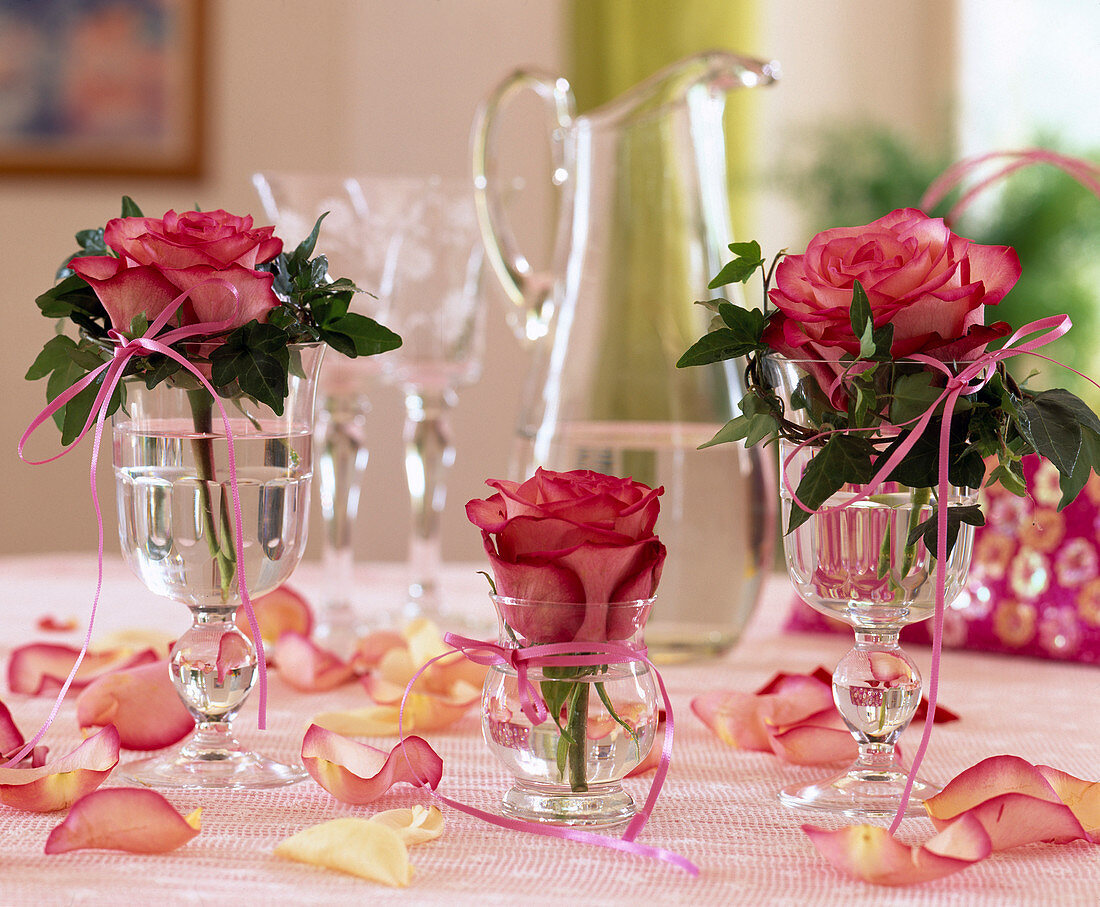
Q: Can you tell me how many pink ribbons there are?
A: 3